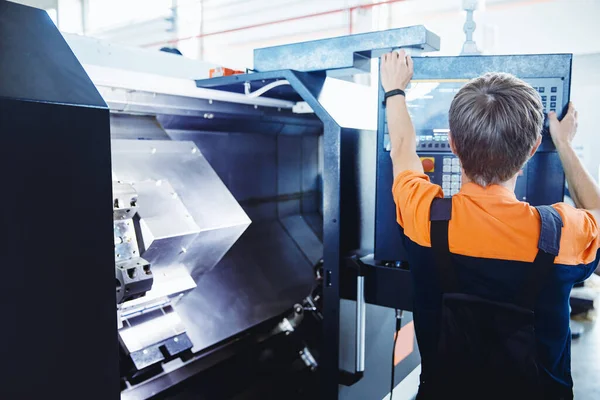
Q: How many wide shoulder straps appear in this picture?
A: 2